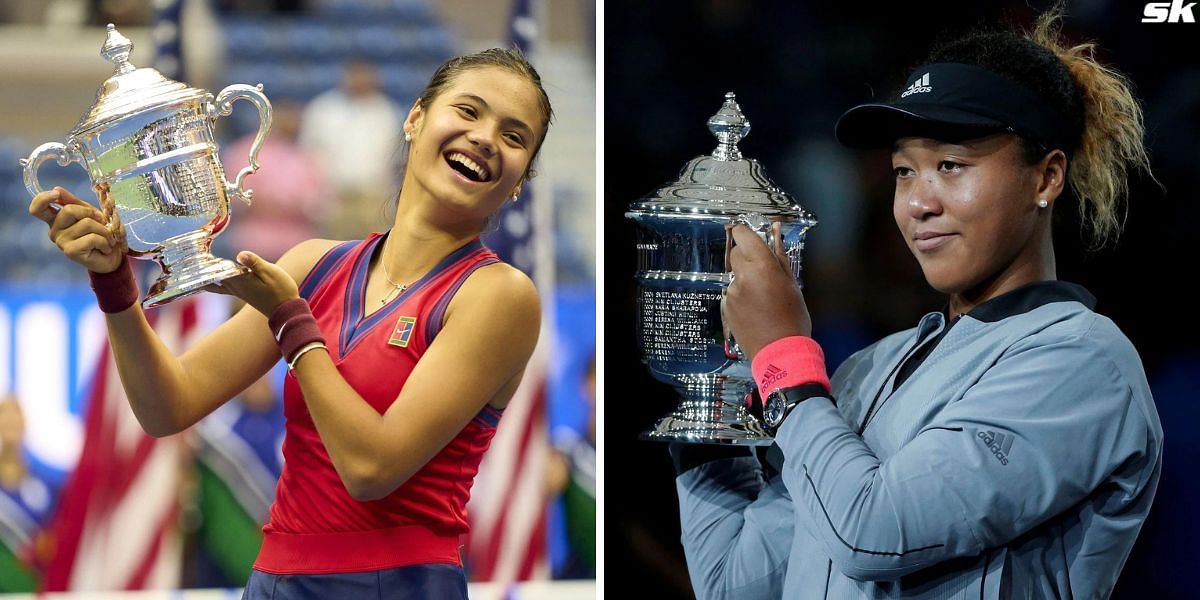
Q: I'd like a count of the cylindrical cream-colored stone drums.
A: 0